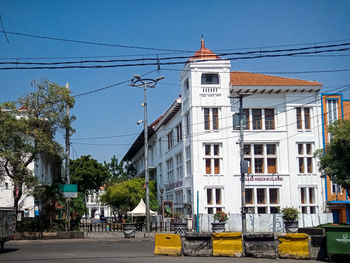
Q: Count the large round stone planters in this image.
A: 4